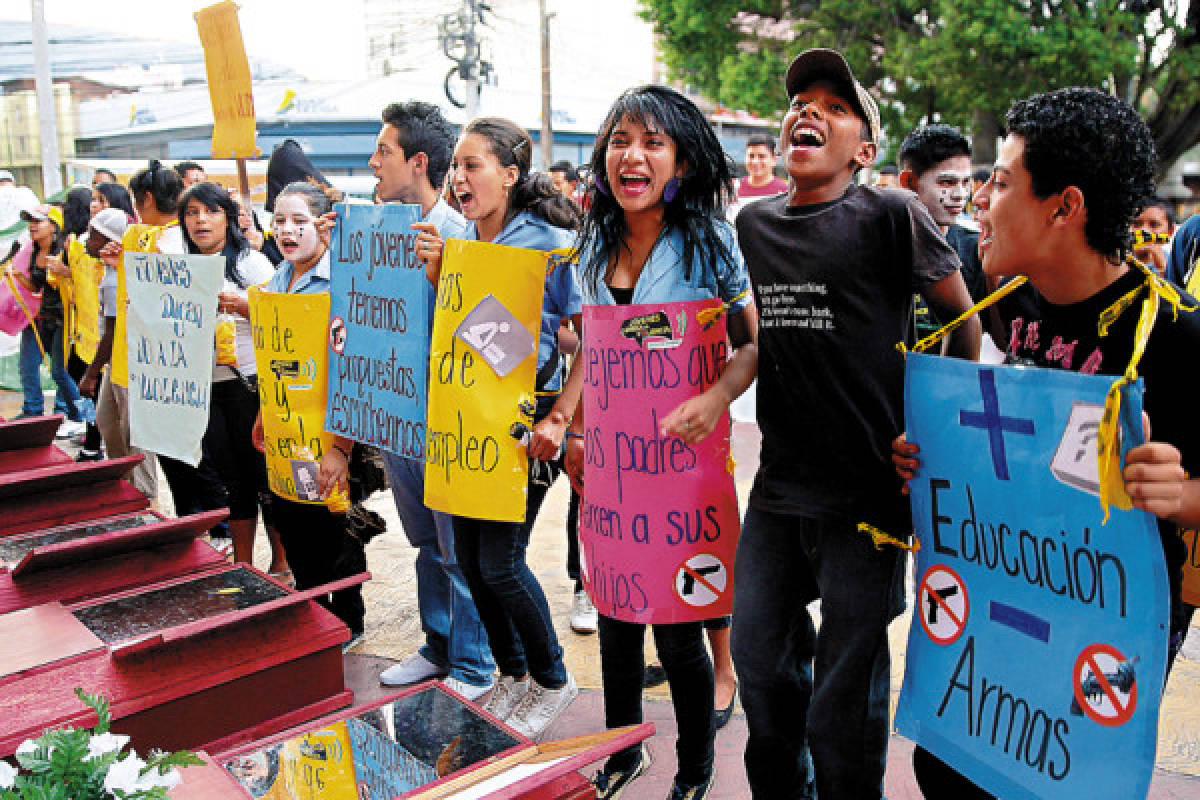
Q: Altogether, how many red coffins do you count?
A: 5